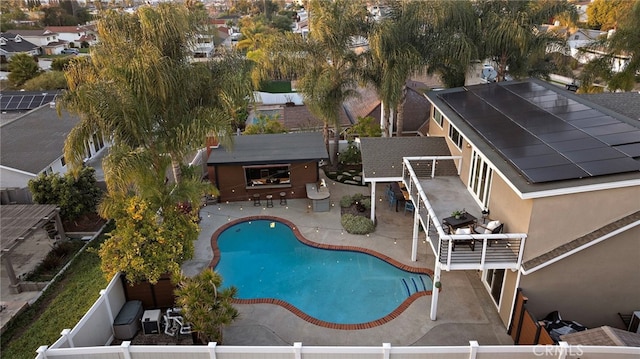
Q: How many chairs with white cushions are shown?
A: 2